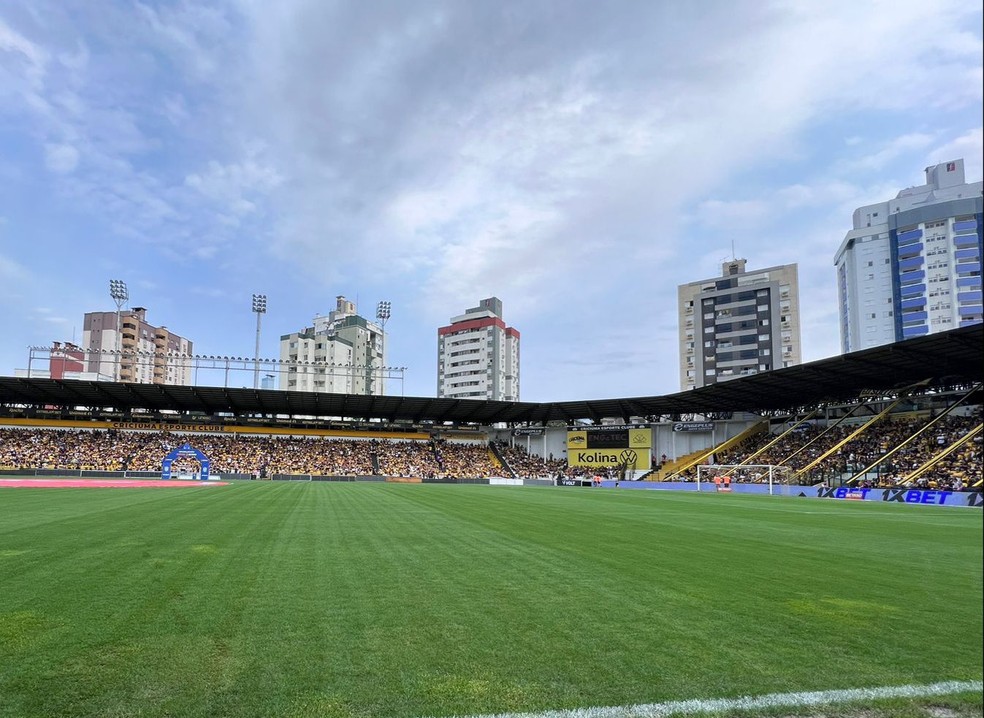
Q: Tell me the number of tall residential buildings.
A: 5